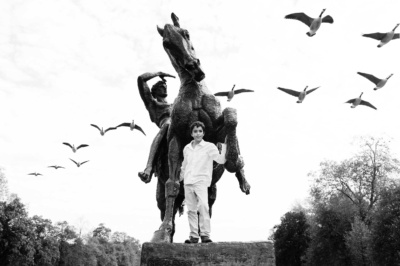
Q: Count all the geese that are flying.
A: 12